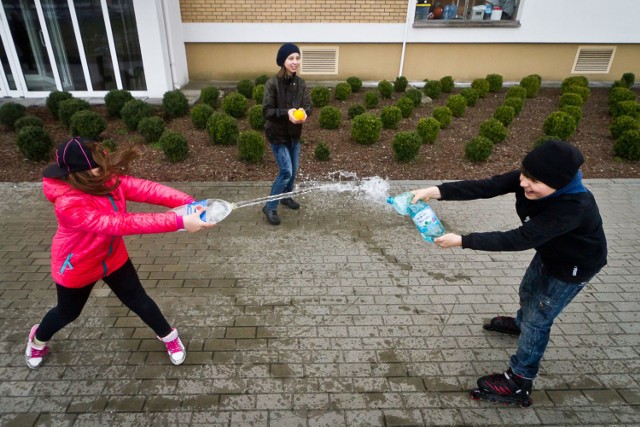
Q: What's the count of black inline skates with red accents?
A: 2